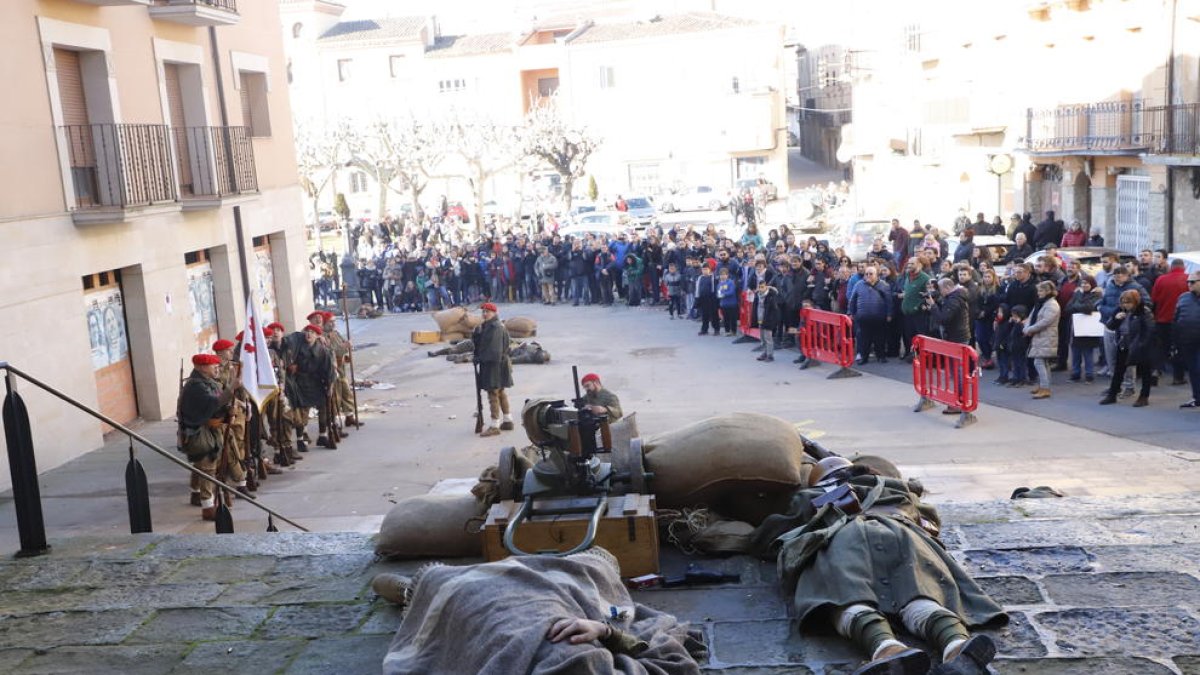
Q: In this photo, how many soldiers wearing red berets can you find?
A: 10